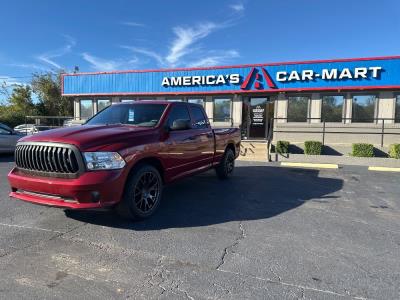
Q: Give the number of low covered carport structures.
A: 0